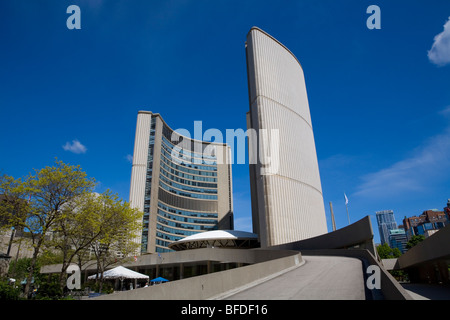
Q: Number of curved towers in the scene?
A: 2